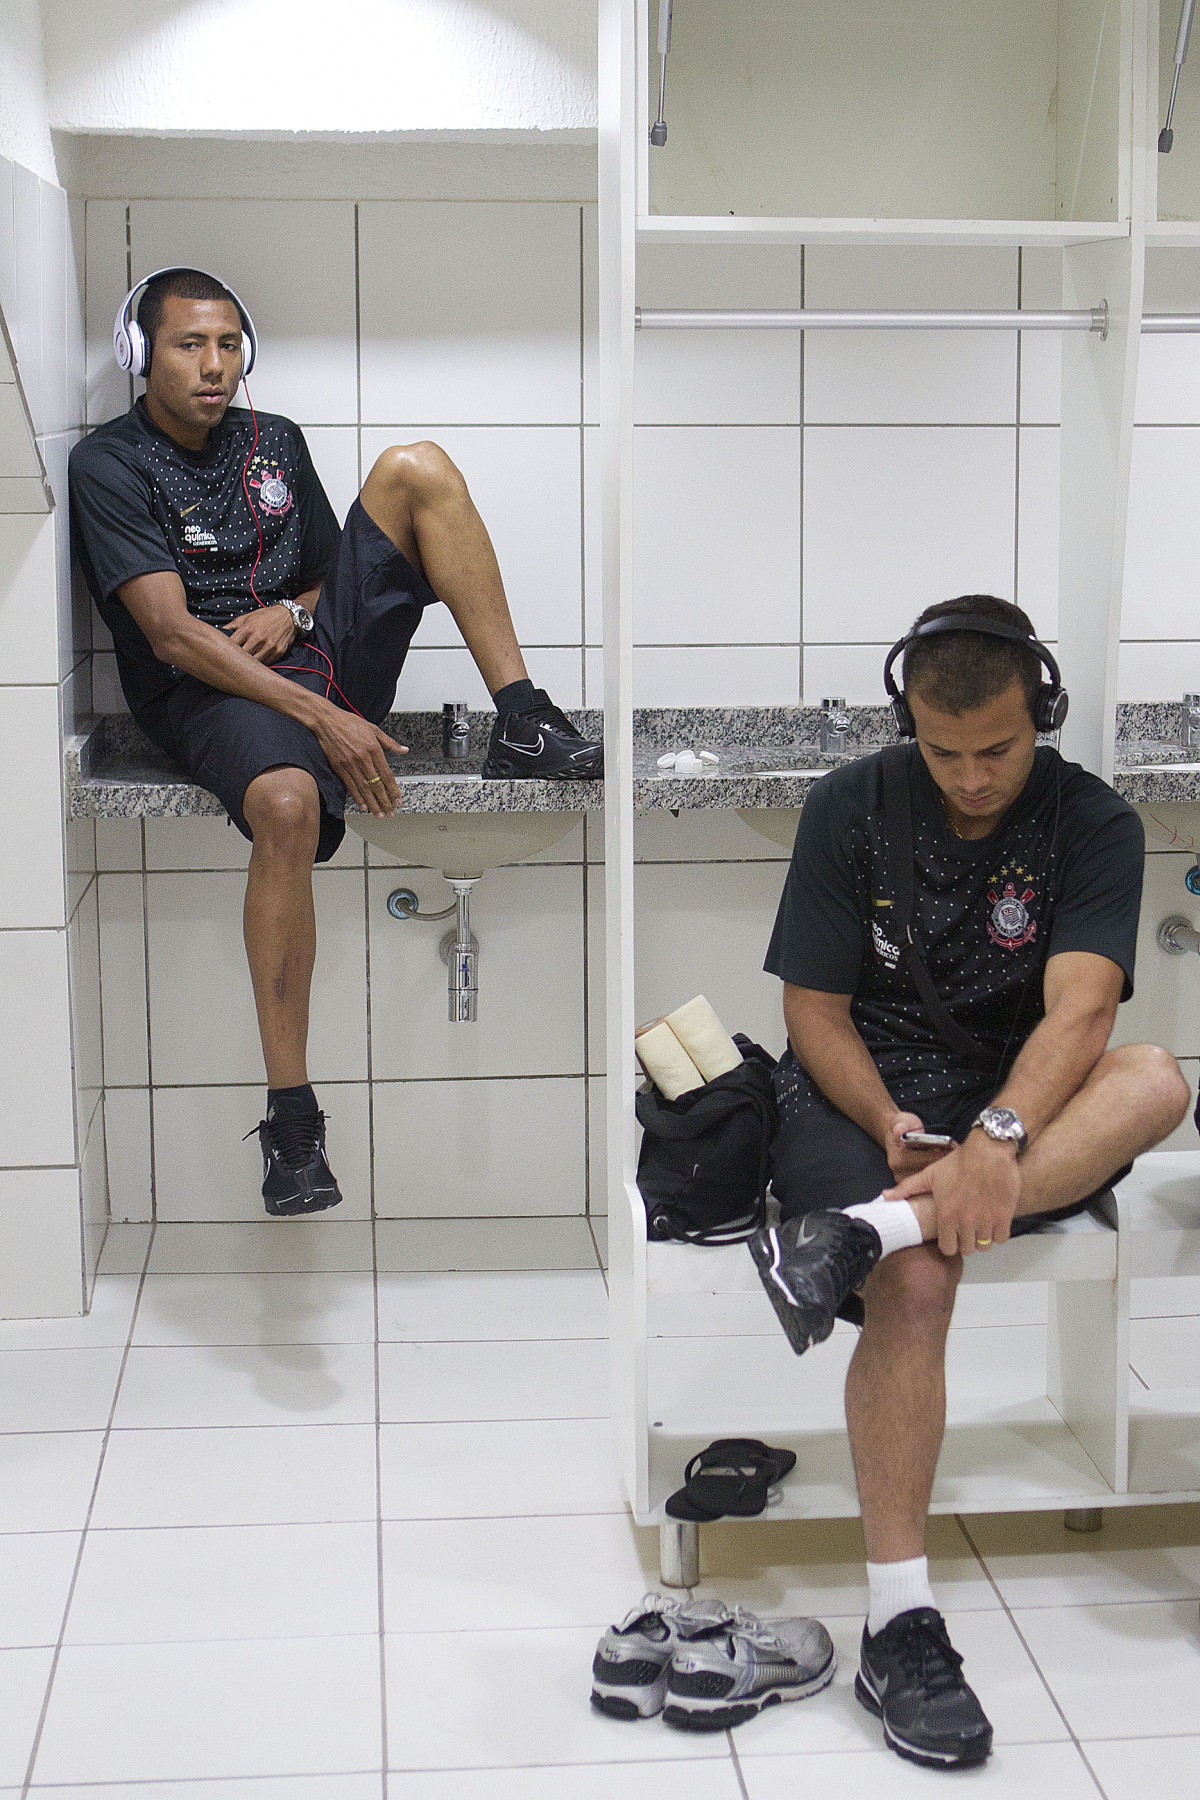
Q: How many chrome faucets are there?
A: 3